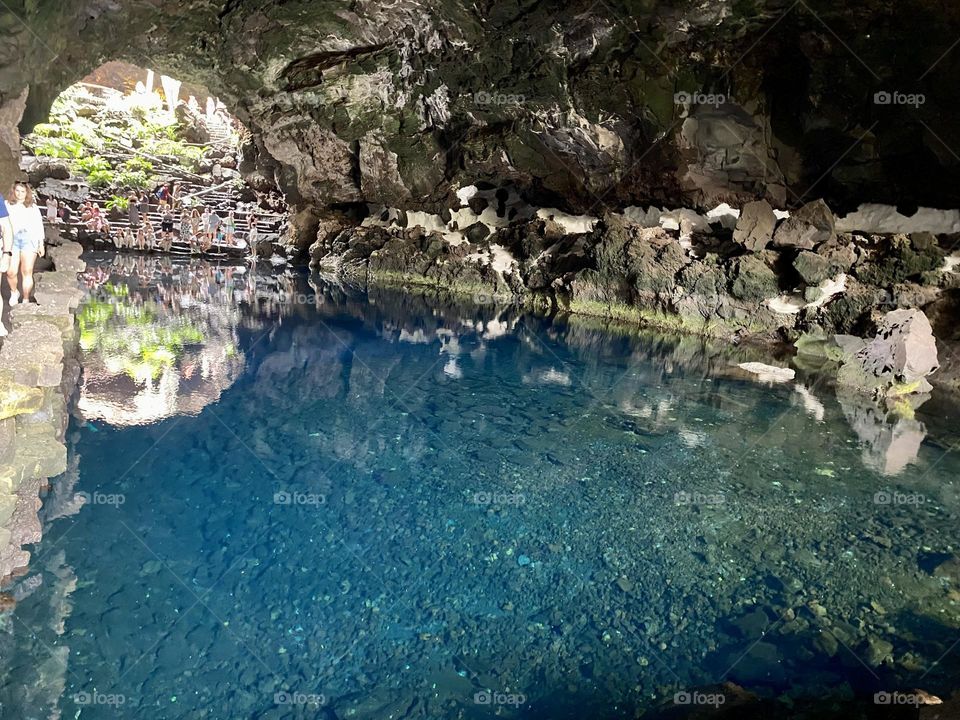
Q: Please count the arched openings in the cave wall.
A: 1